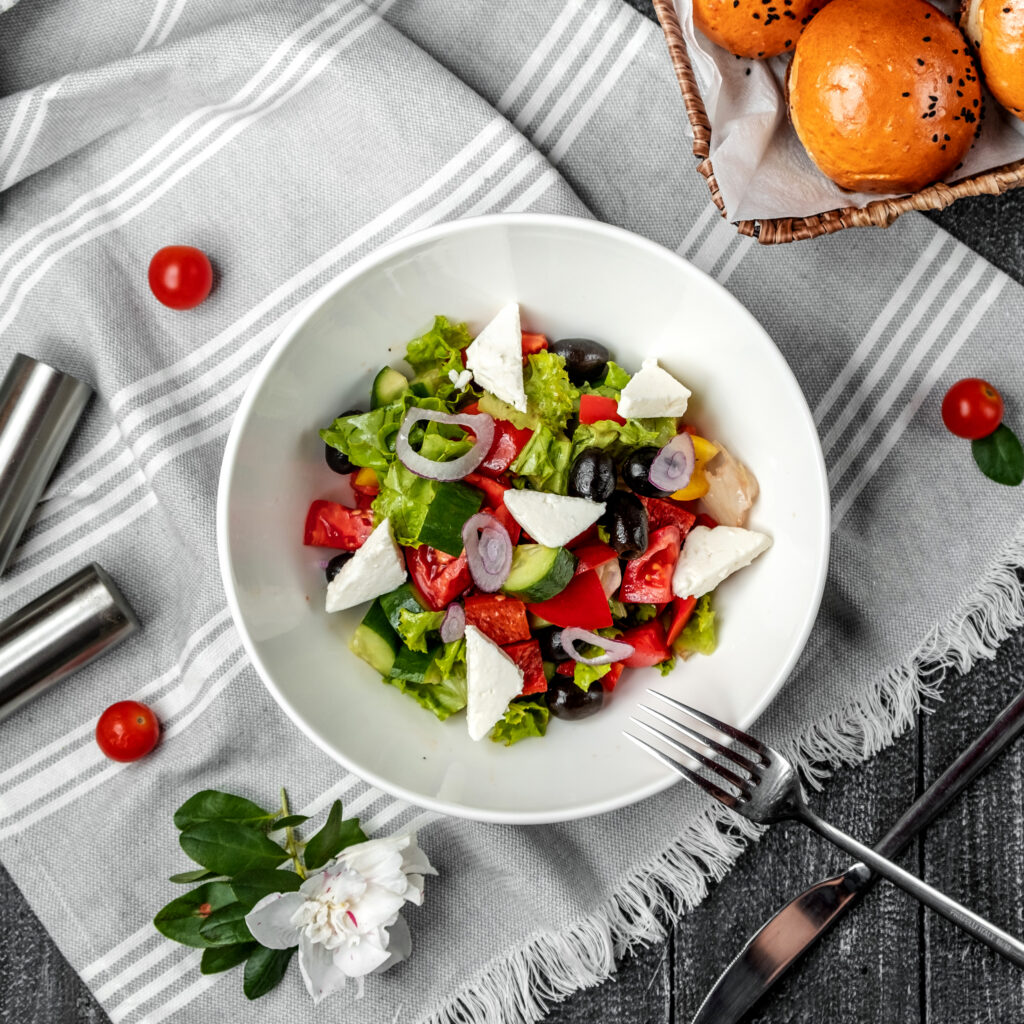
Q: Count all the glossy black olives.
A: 8